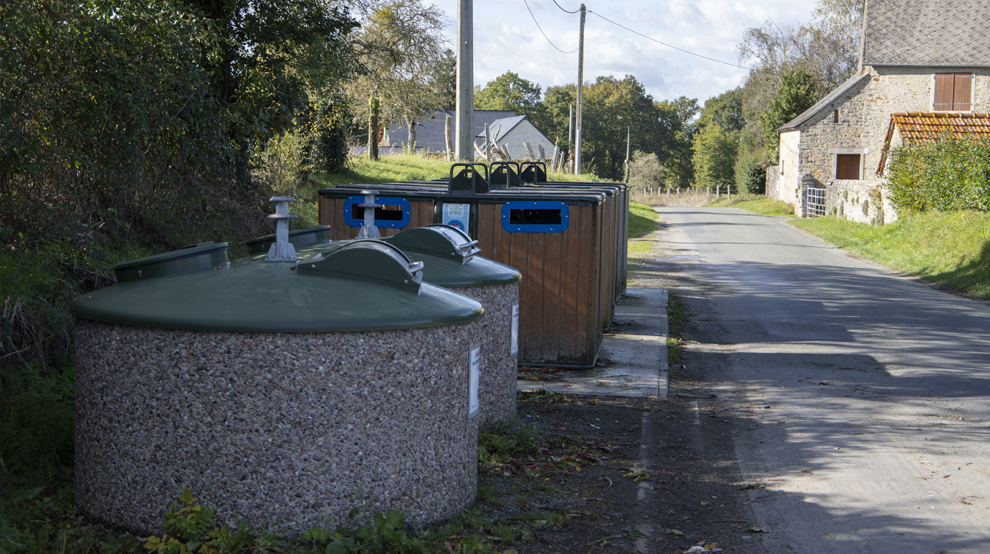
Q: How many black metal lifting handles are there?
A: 3